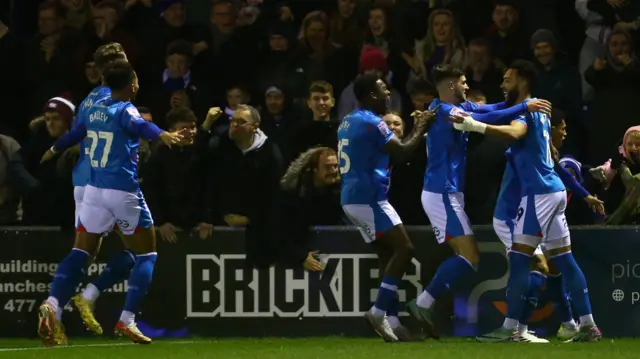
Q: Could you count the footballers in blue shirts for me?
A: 6